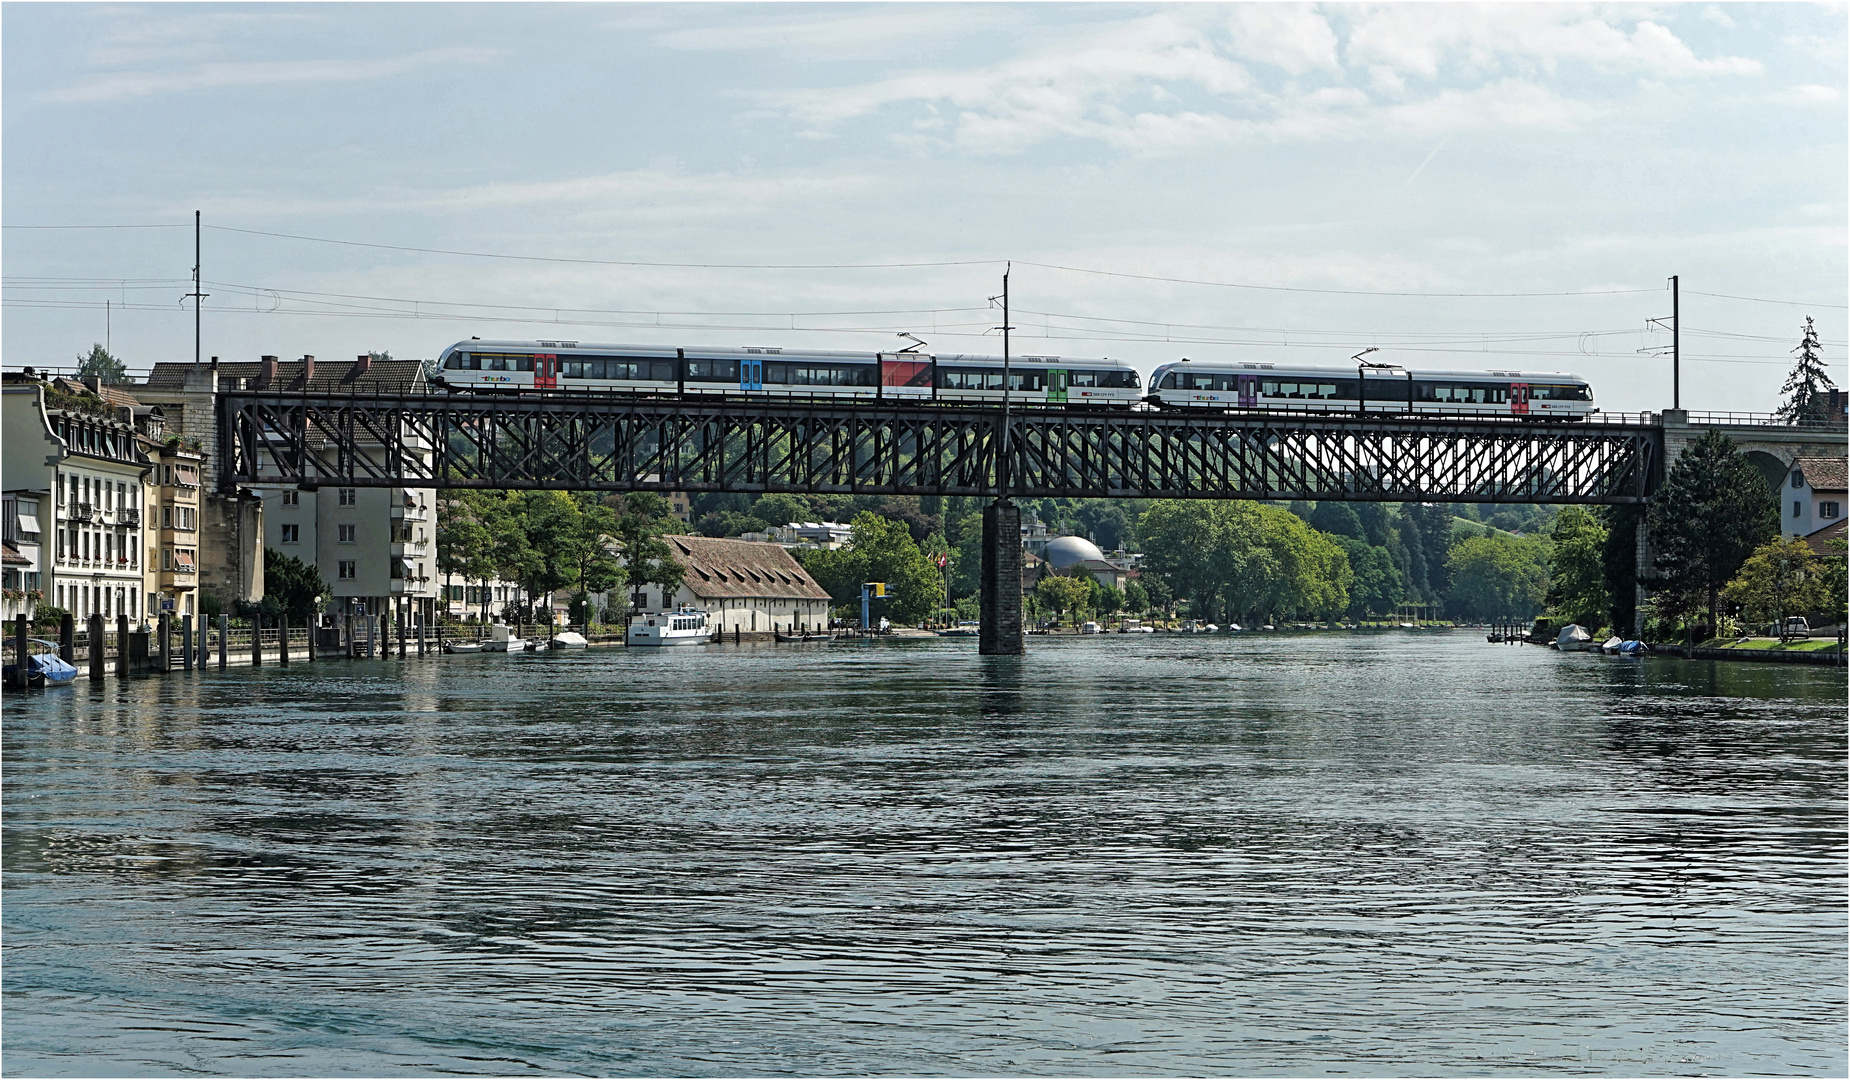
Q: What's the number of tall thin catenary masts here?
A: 3